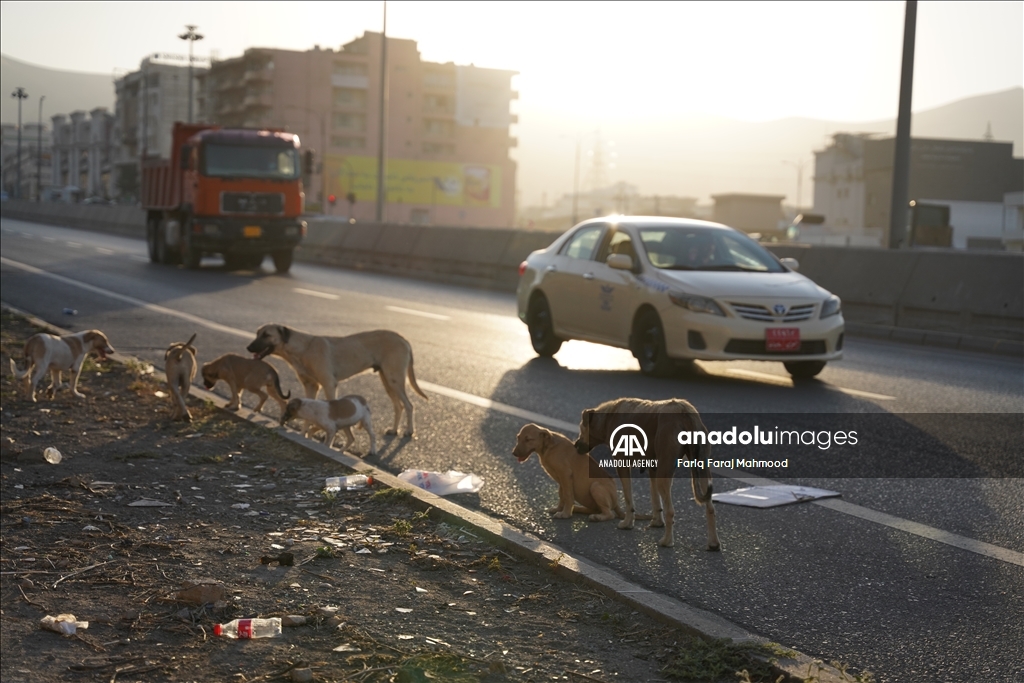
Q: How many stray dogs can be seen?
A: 7